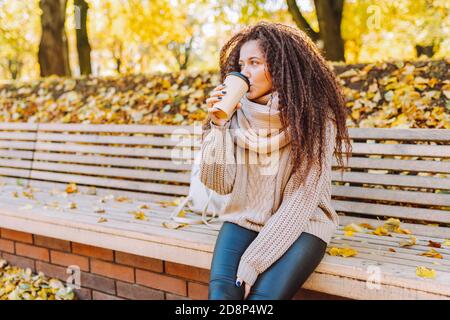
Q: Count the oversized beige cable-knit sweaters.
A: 1